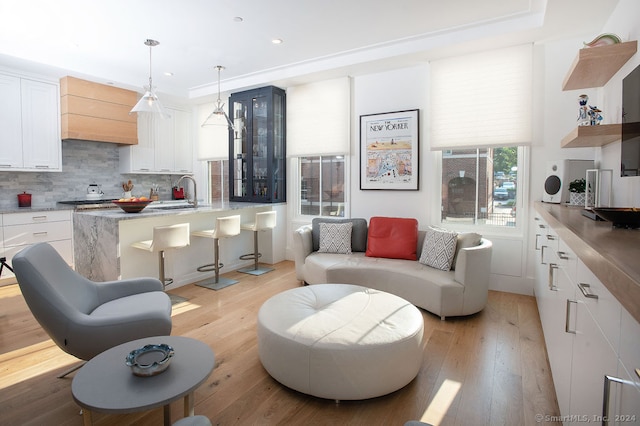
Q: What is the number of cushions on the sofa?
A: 5